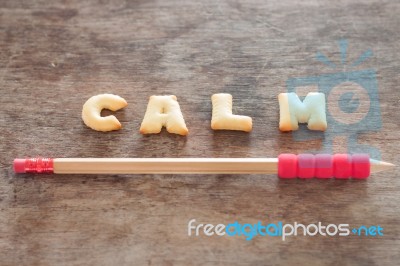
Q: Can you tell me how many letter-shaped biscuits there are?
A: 4